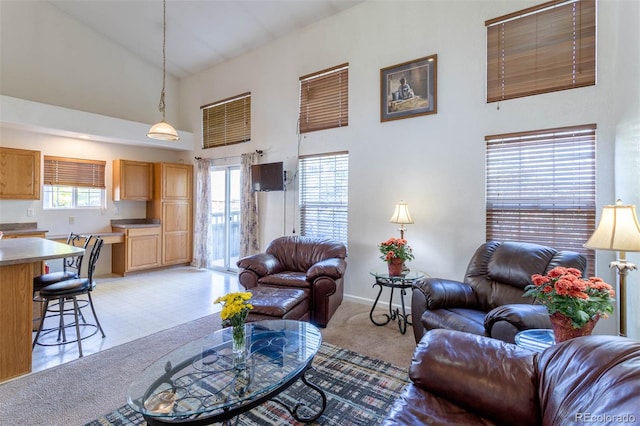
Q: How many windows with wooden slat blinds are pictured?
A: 6